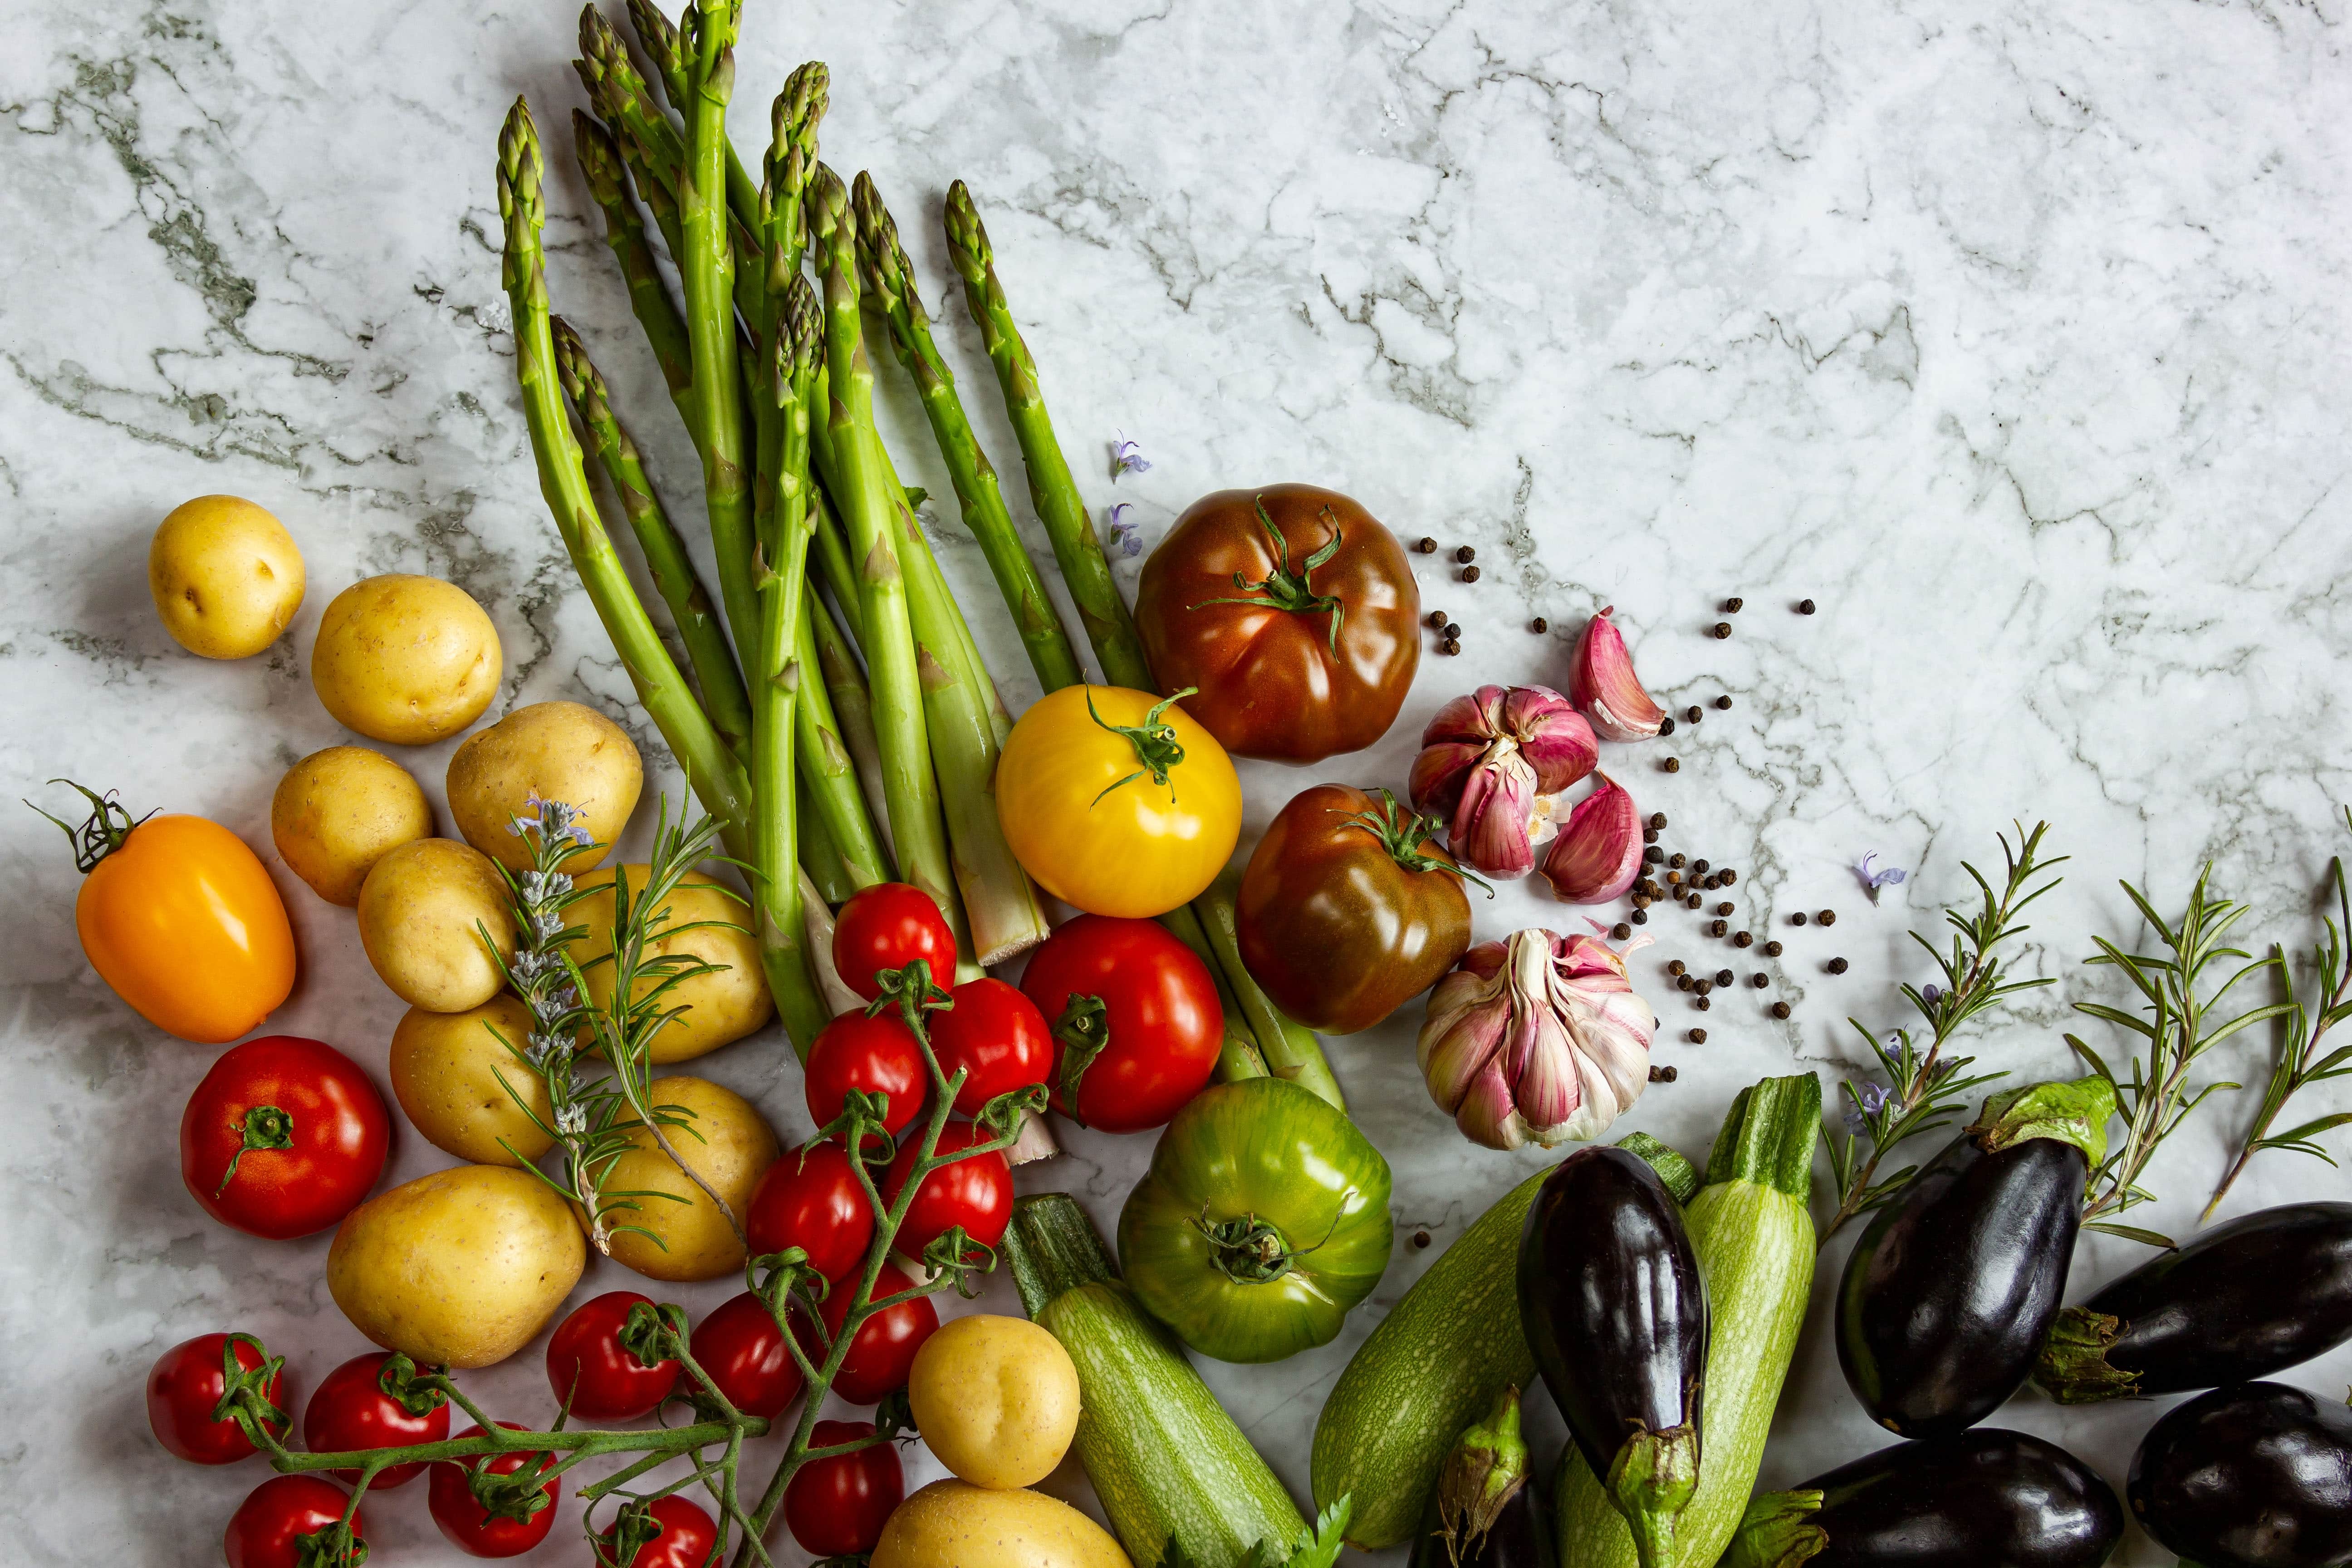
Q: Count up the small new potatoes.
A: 11